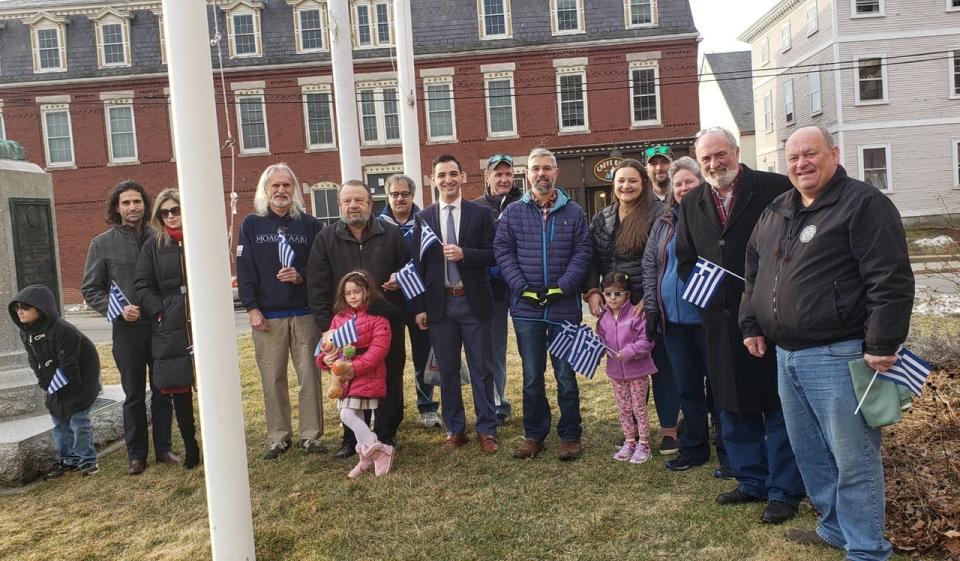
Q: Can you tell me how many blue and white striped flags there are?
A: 11